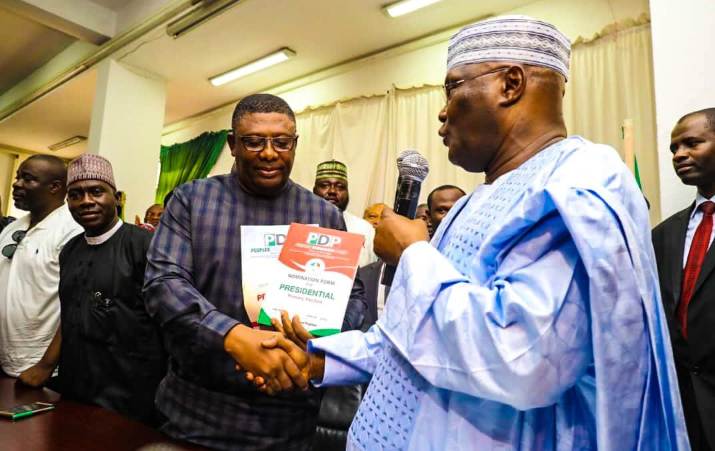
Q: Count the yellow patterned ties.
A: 0